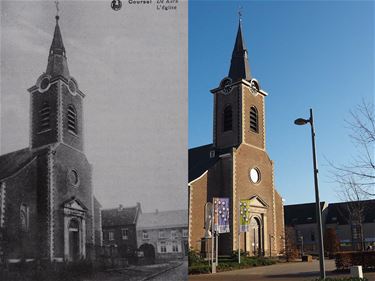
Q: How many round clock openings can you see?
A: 4